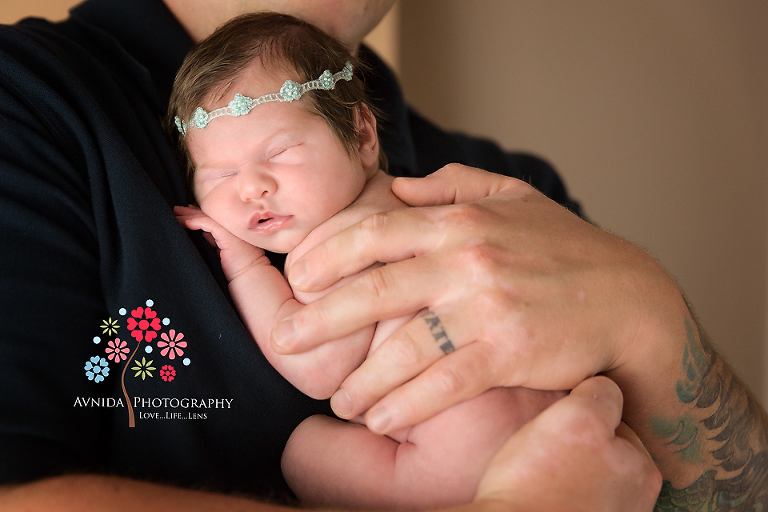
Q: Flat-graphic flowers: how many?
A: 7